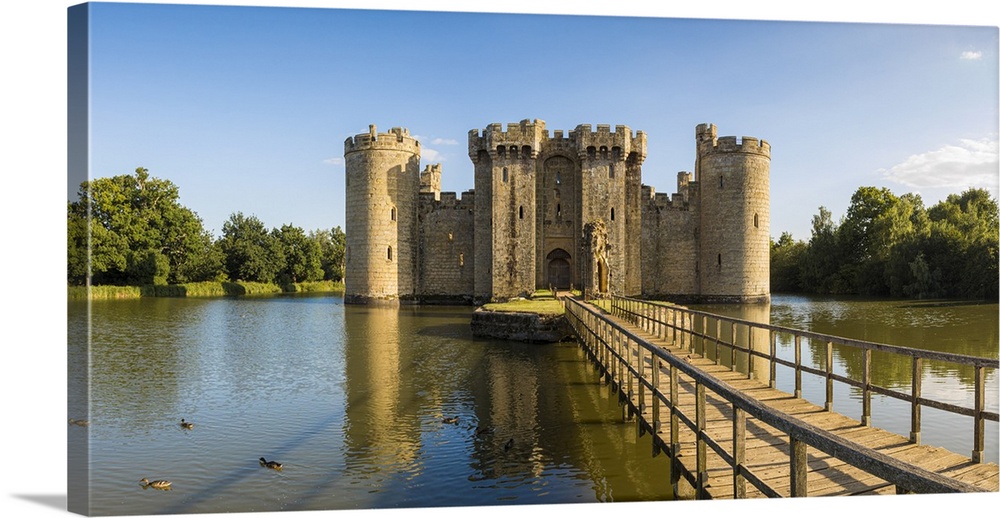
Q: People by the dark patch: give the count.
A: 0